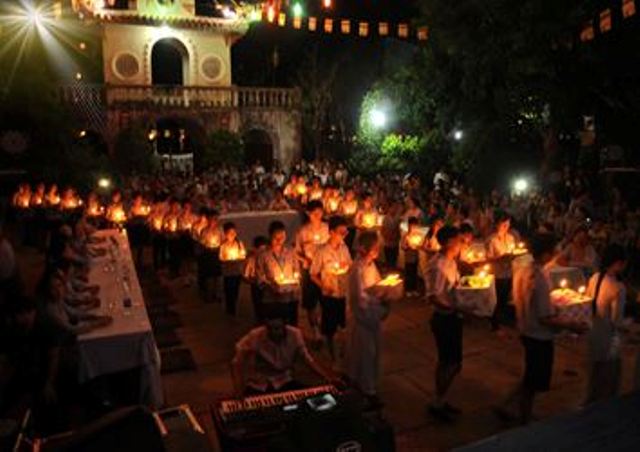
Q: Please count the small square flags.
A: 12